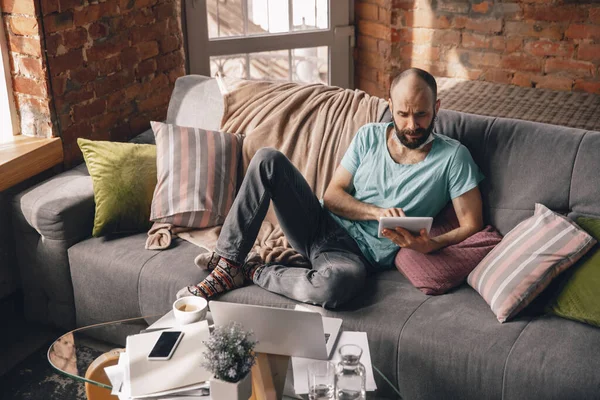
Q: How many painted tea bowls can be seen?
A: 0